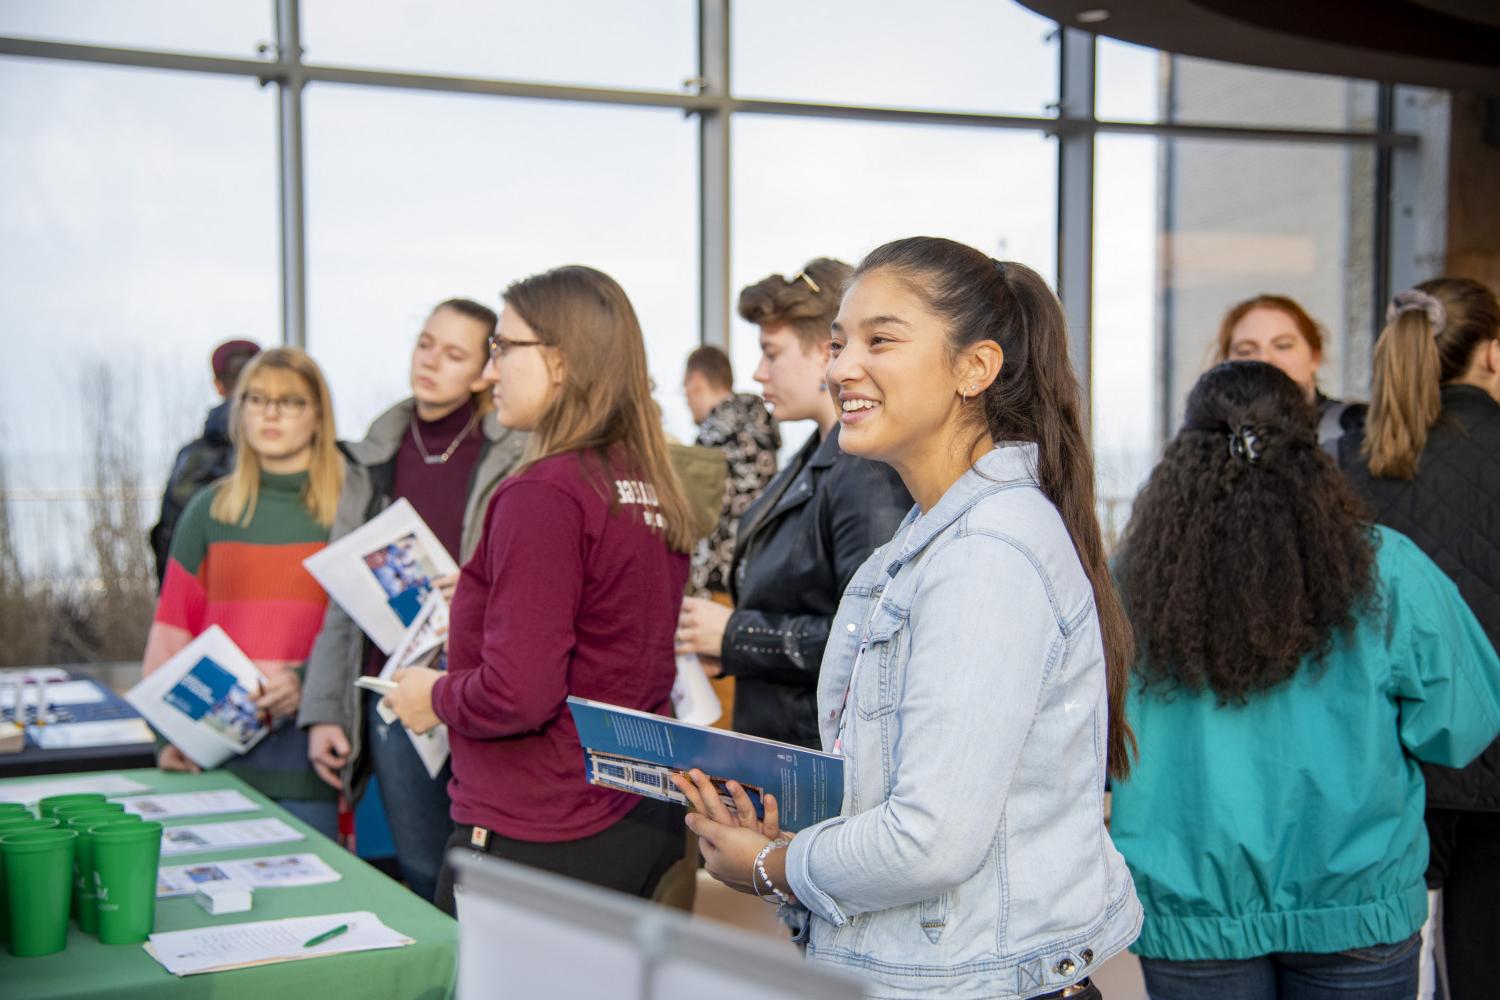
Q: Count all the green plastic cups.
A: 8